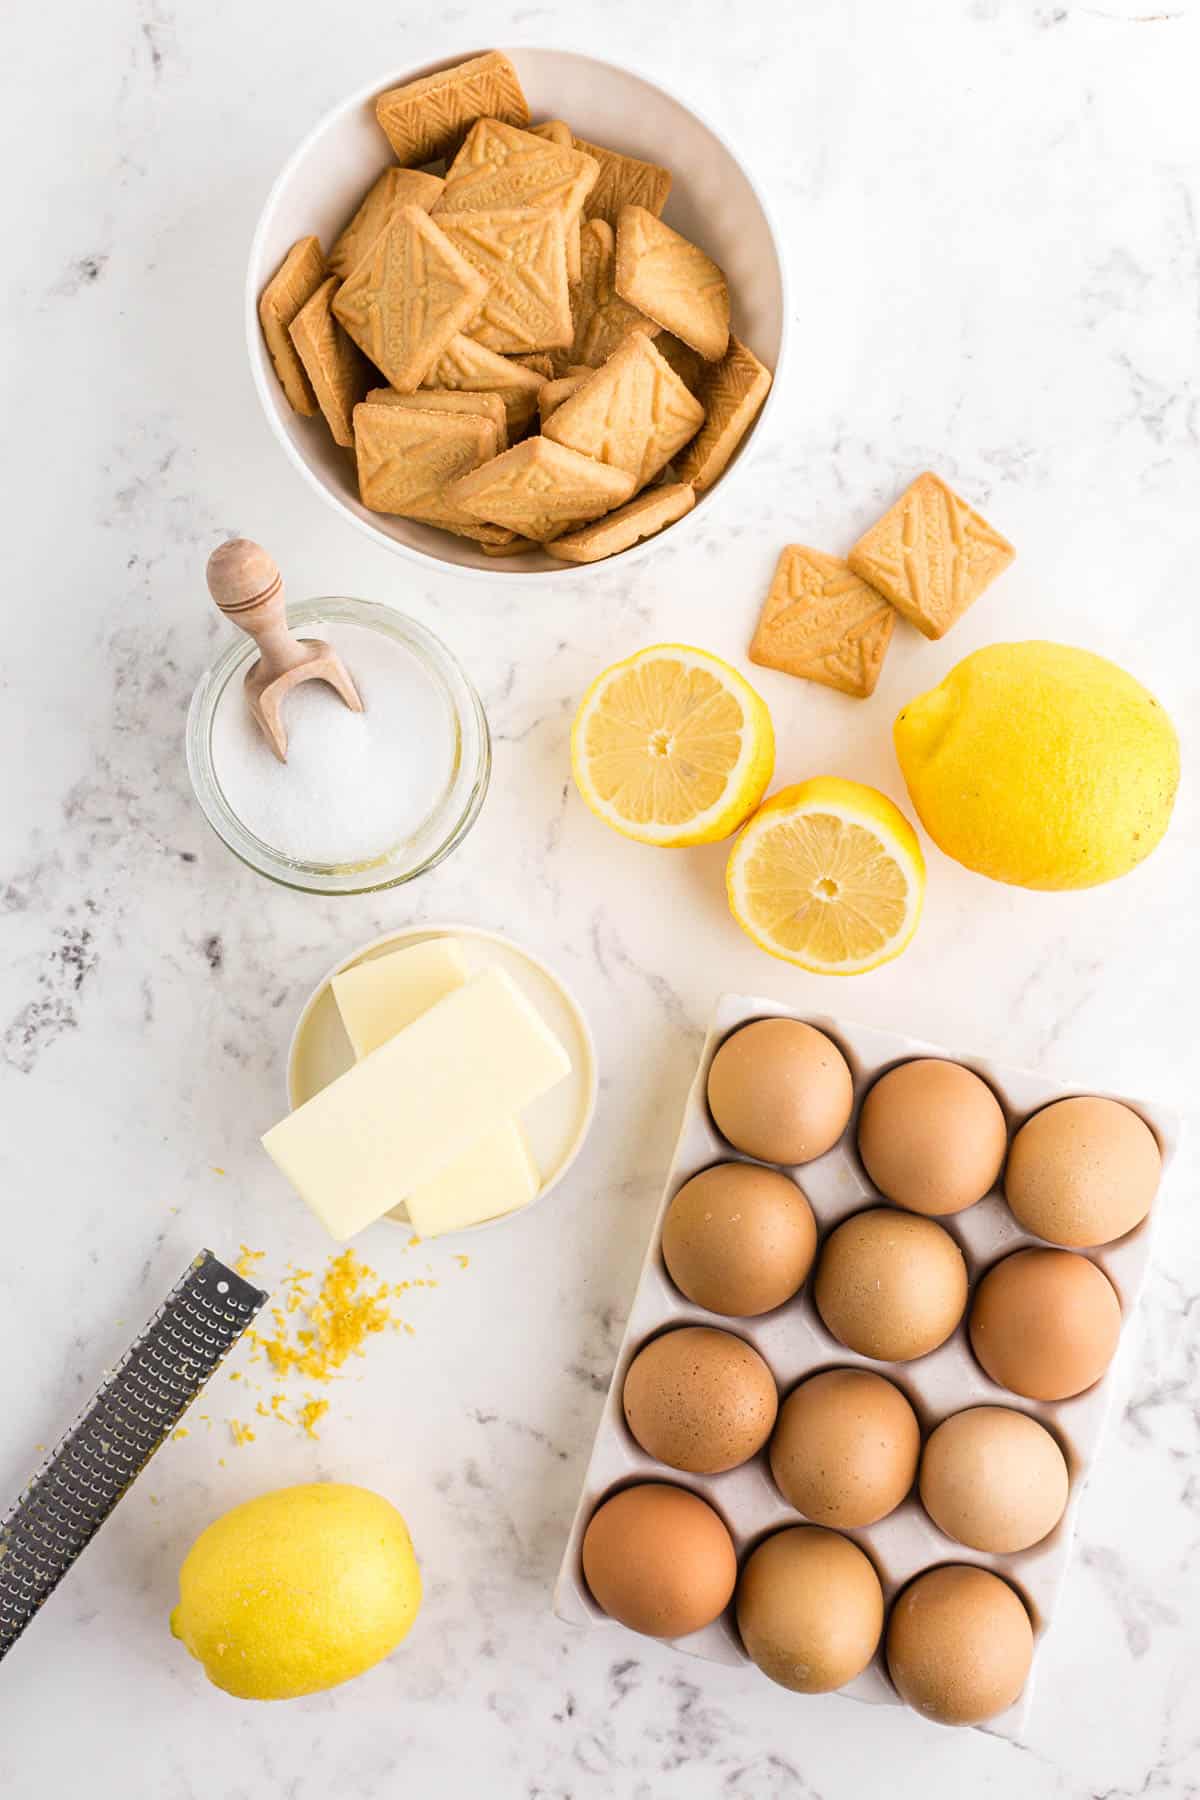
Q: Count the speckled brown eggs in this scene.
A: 12